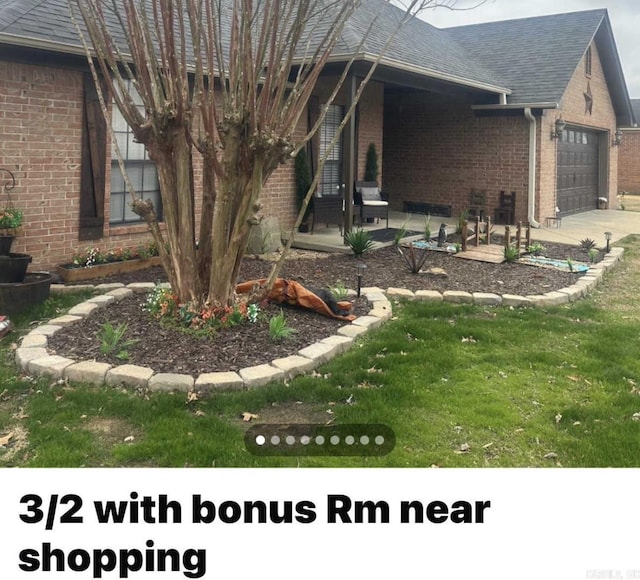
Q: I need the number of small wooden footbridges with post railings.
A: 1